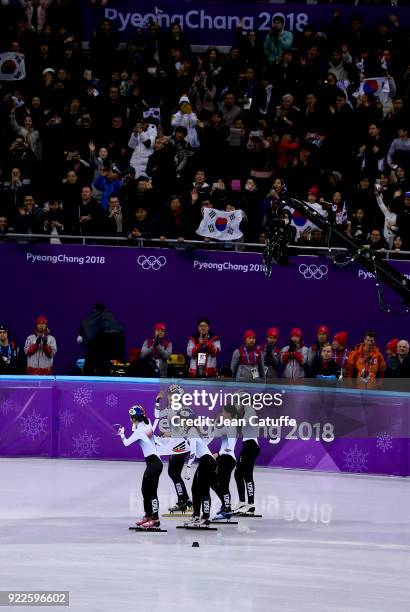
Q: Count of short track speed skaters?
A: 5